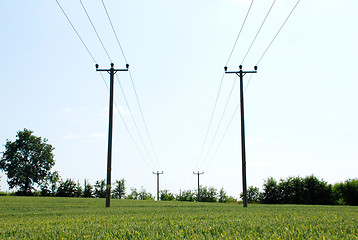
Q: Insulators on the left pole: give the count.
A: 3